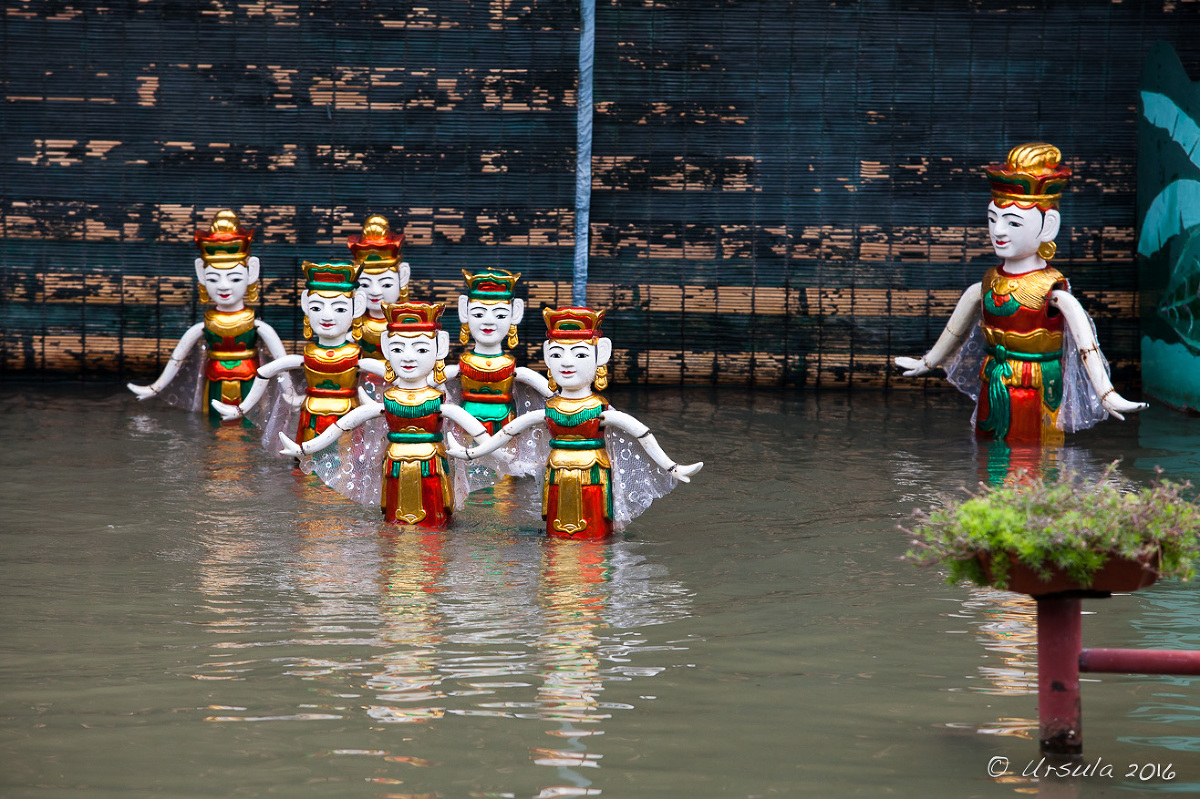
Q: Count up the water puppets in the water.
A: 7